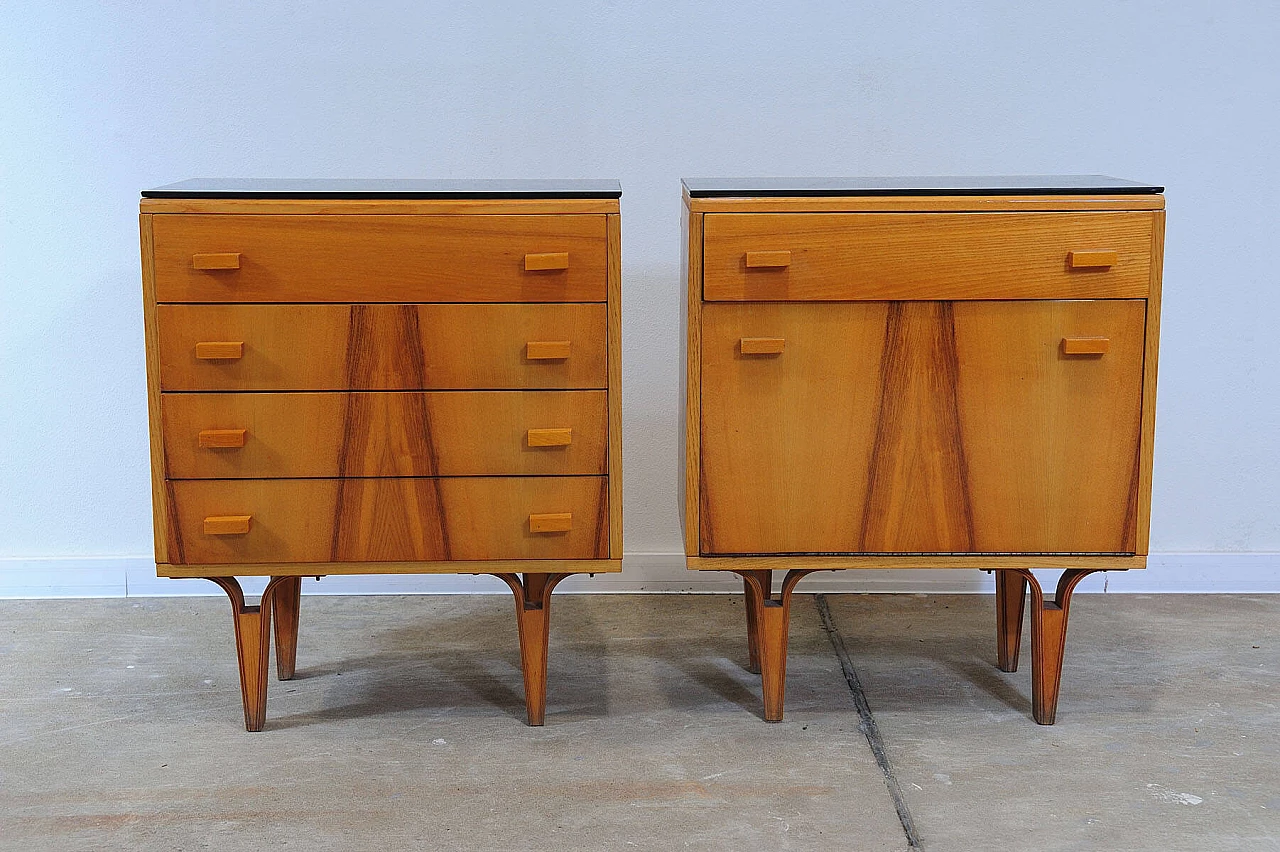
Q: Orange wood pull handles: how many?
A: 12